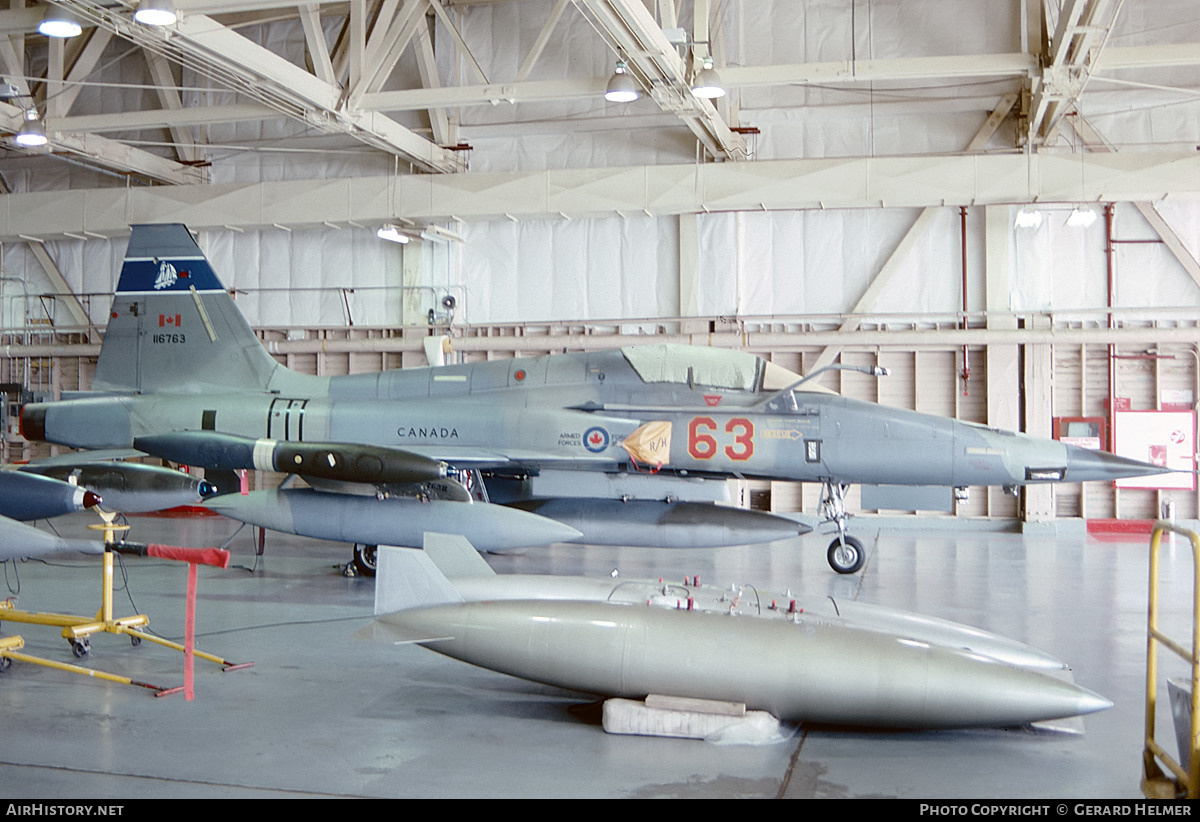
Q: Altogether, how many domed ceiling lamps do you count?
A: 5